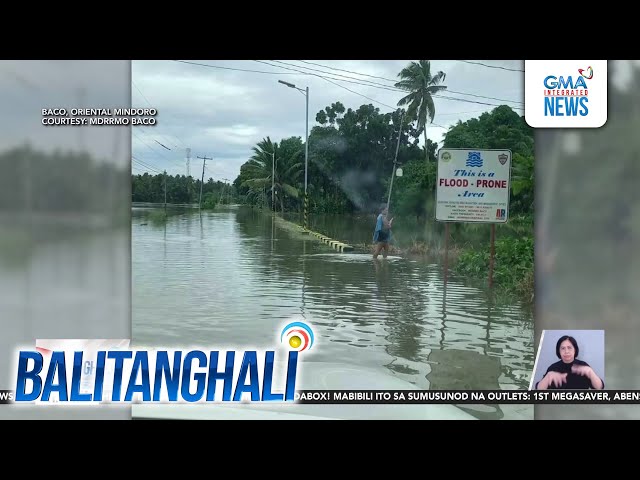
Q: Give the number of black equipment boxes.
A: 0